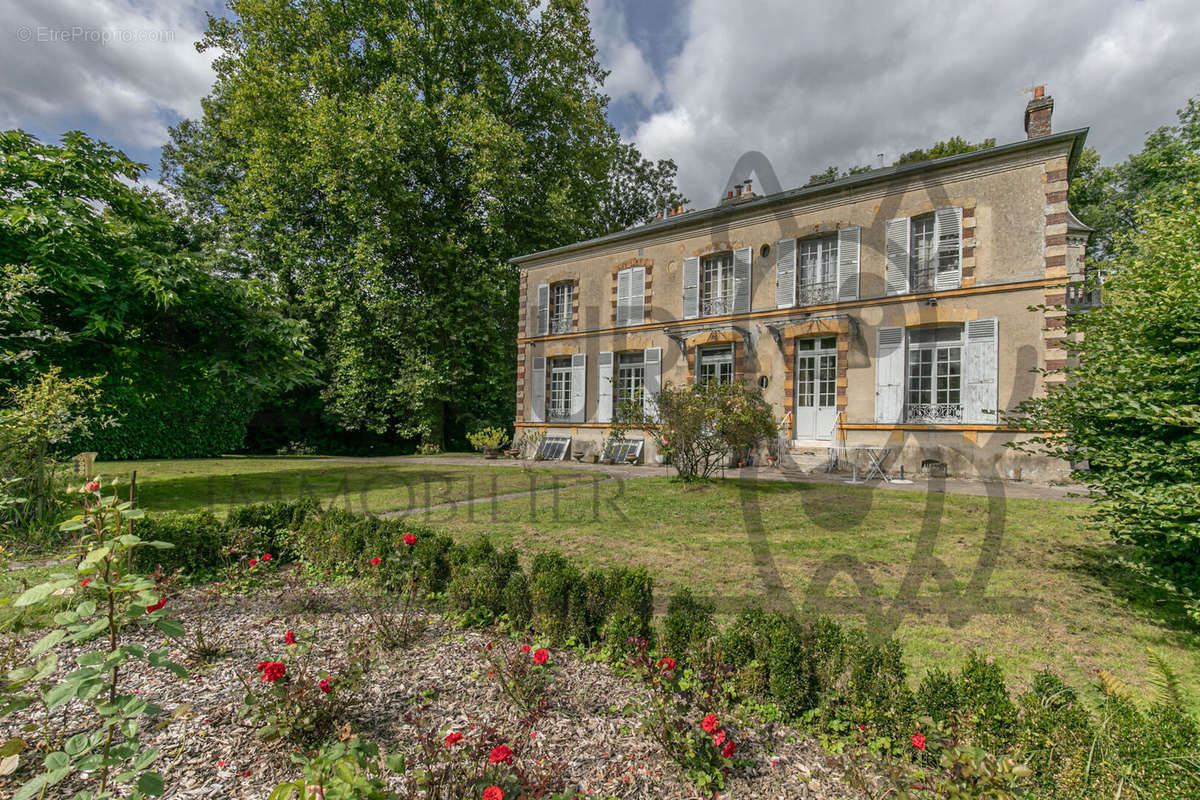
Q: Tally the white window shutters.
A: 15